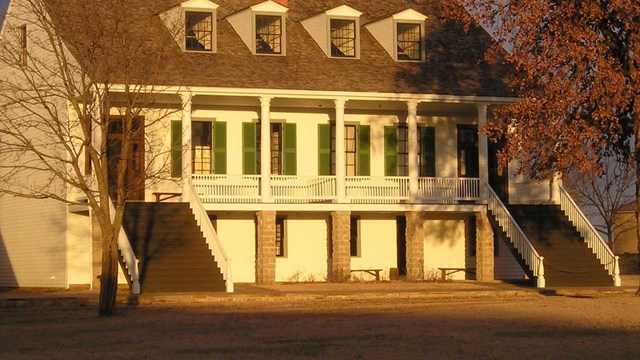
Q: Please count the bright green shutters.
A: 8